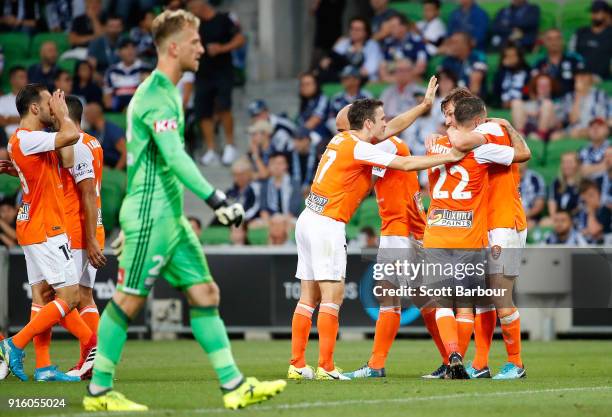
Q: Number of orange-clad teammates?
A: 6